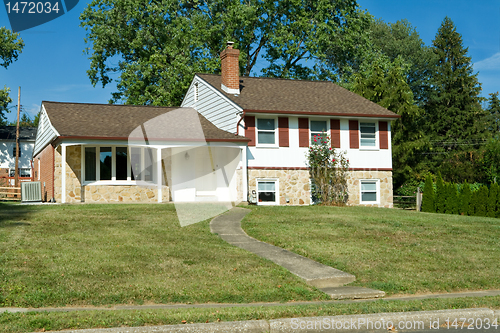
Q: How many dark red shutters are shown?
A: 6